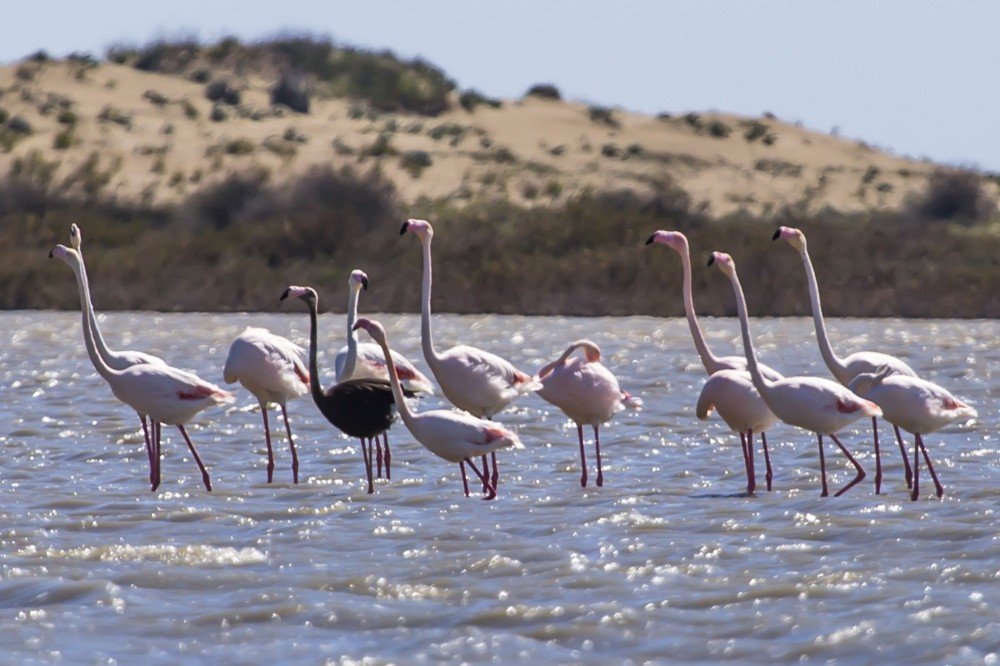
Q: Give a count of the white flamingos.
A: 12